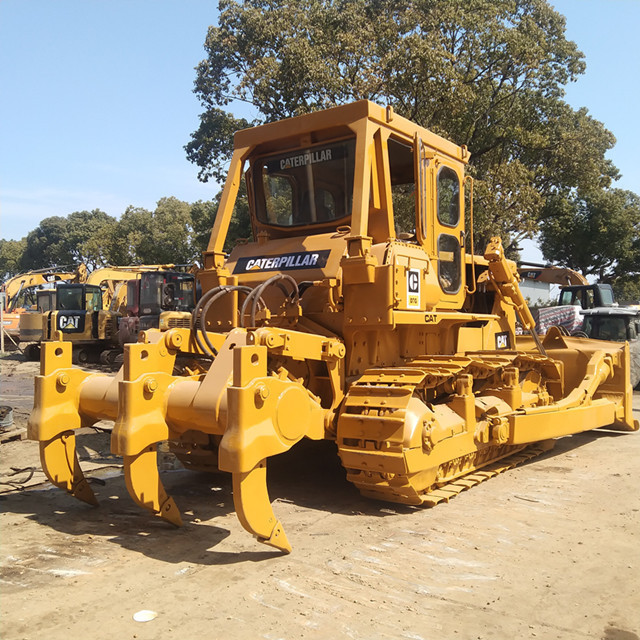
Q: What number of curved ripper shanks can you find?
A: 3